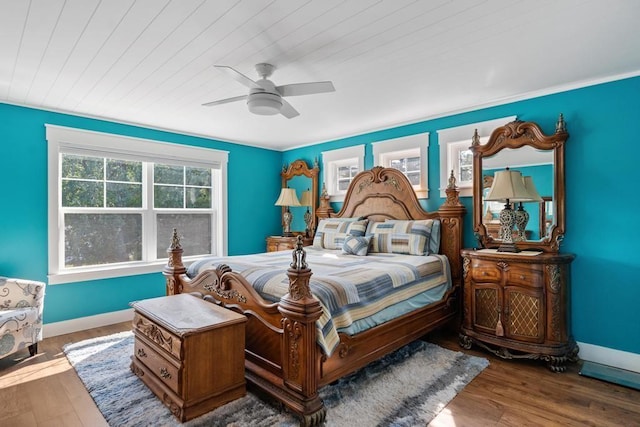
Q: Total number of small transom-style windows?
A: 3